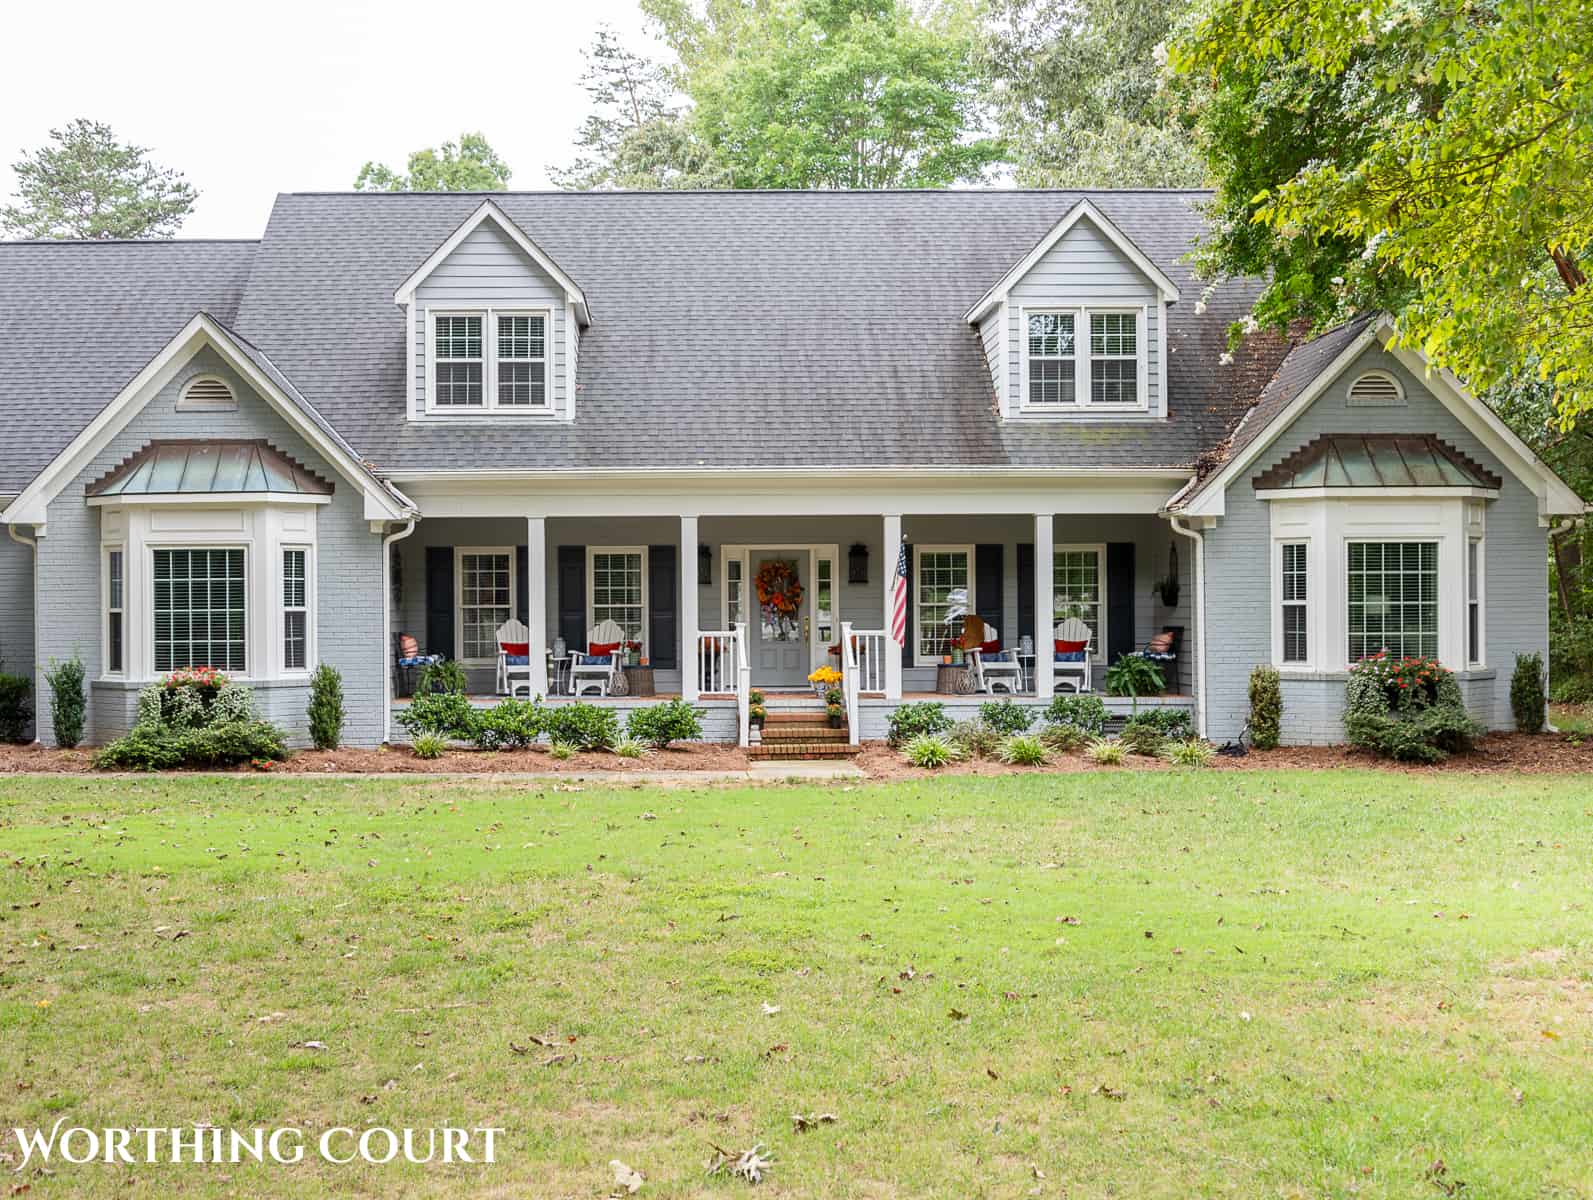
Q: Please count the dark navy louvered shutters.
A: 8